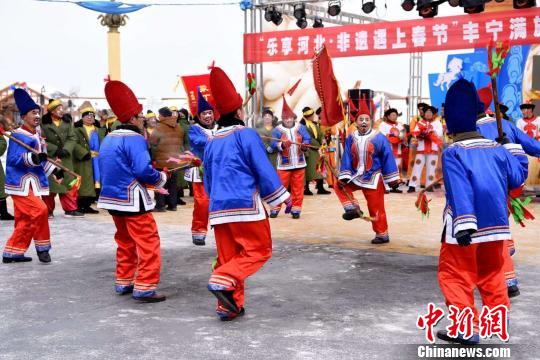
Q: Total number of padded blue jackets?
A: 8